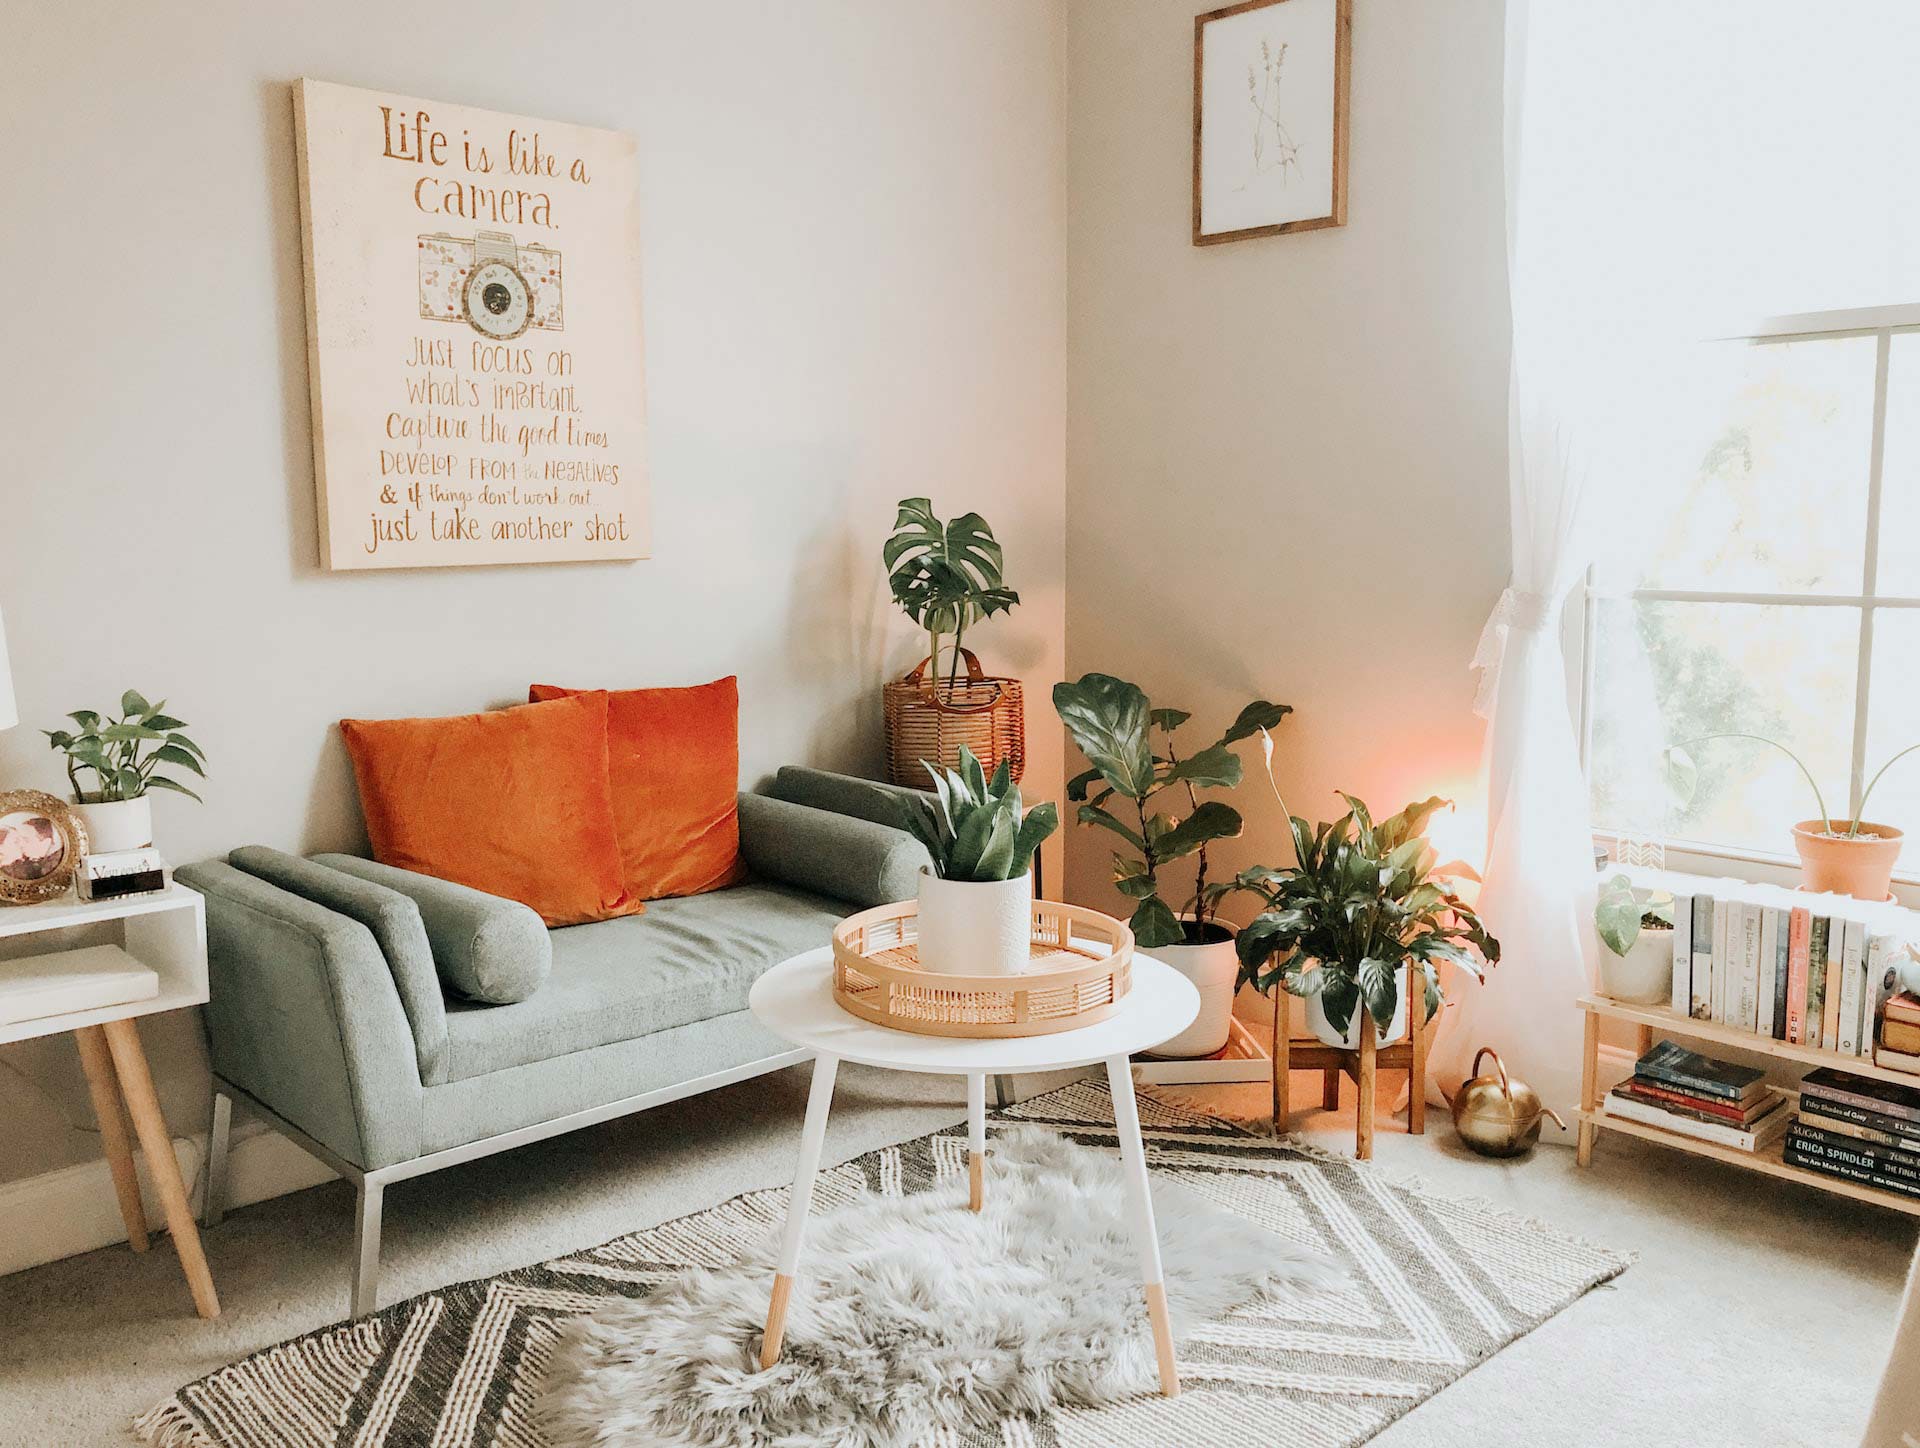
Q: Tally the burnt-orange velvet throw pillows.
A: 2